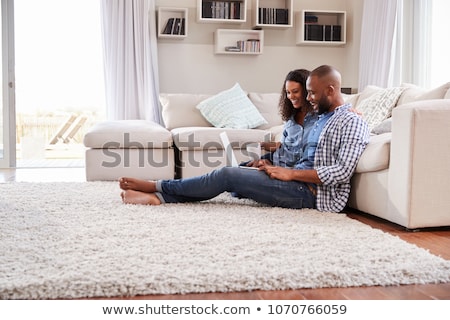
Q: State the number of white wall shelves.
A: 5